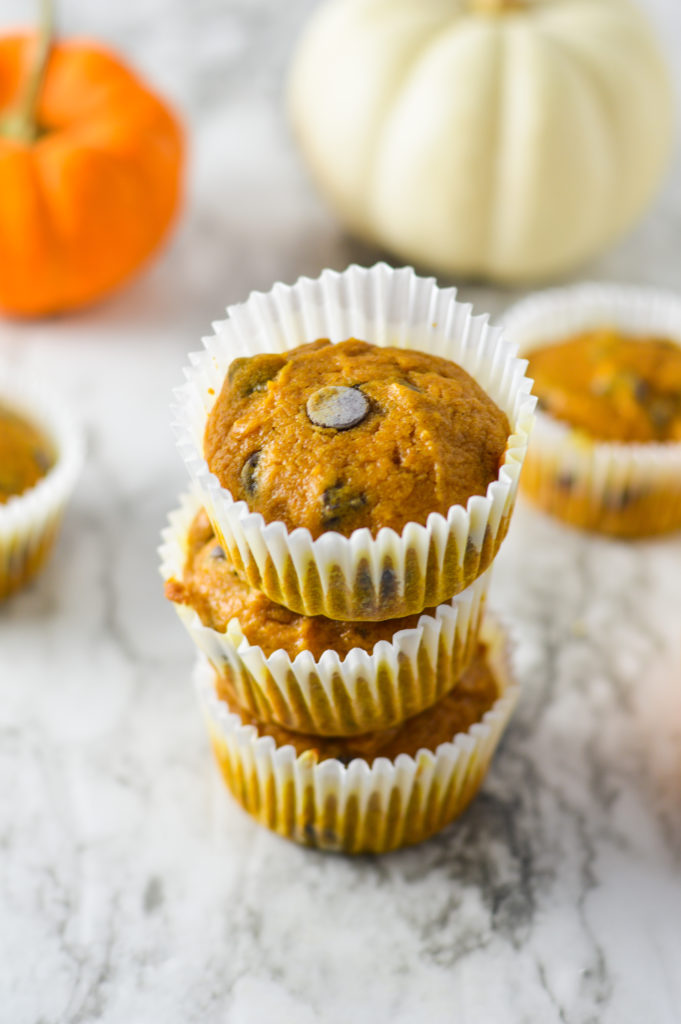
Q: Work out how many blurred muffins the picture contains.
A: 2